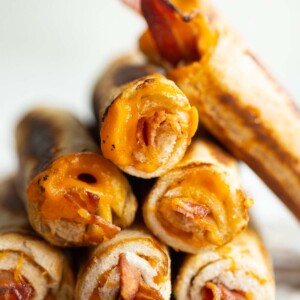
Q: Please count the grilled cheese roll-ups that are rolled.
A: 7